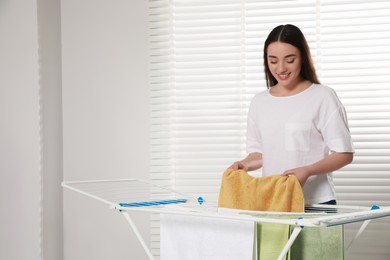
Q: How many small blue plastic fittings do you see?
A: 3